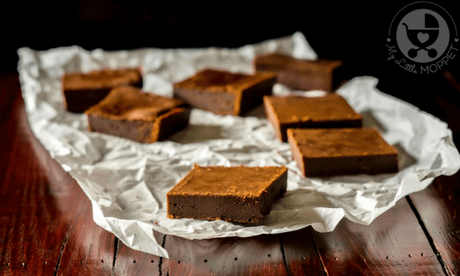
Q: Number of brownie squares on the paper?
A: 7